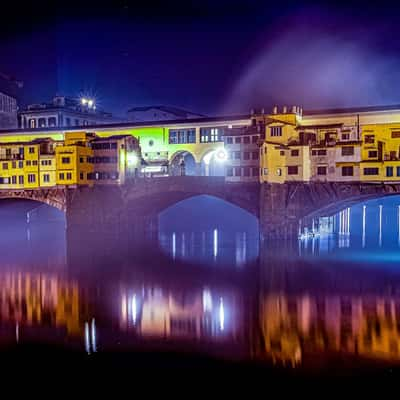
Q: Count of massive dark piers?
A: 2